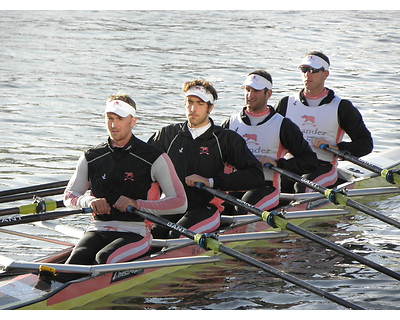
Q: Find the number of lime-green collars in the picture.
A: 5